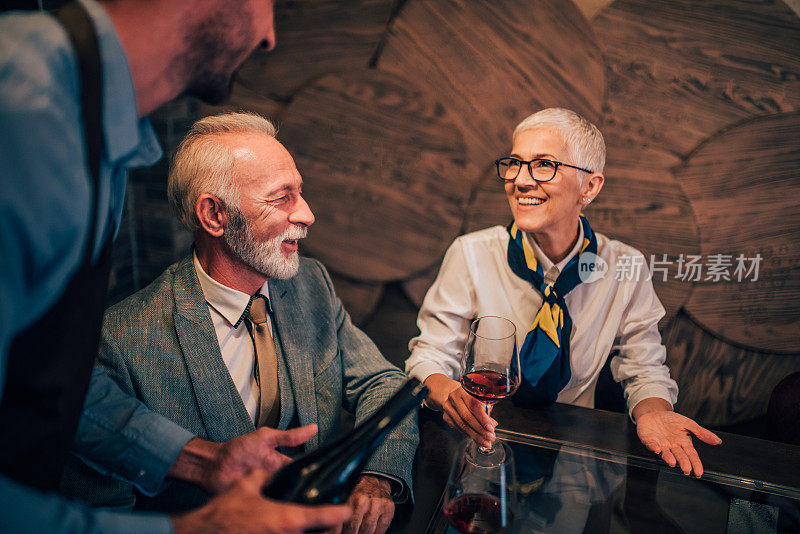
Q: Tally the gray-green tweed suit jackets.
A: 1